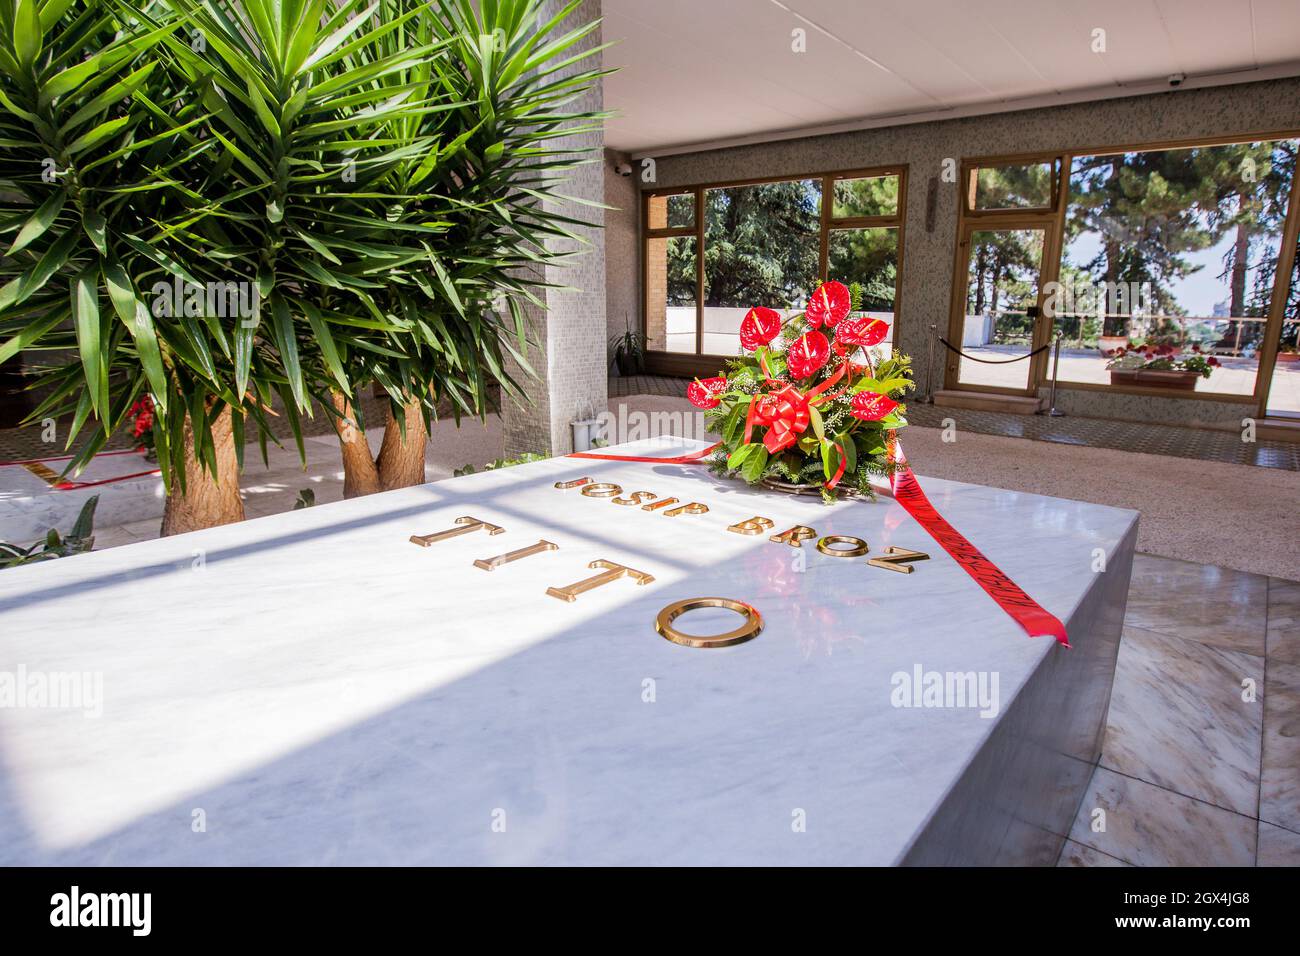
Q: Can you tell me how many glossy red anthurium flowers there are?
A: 6